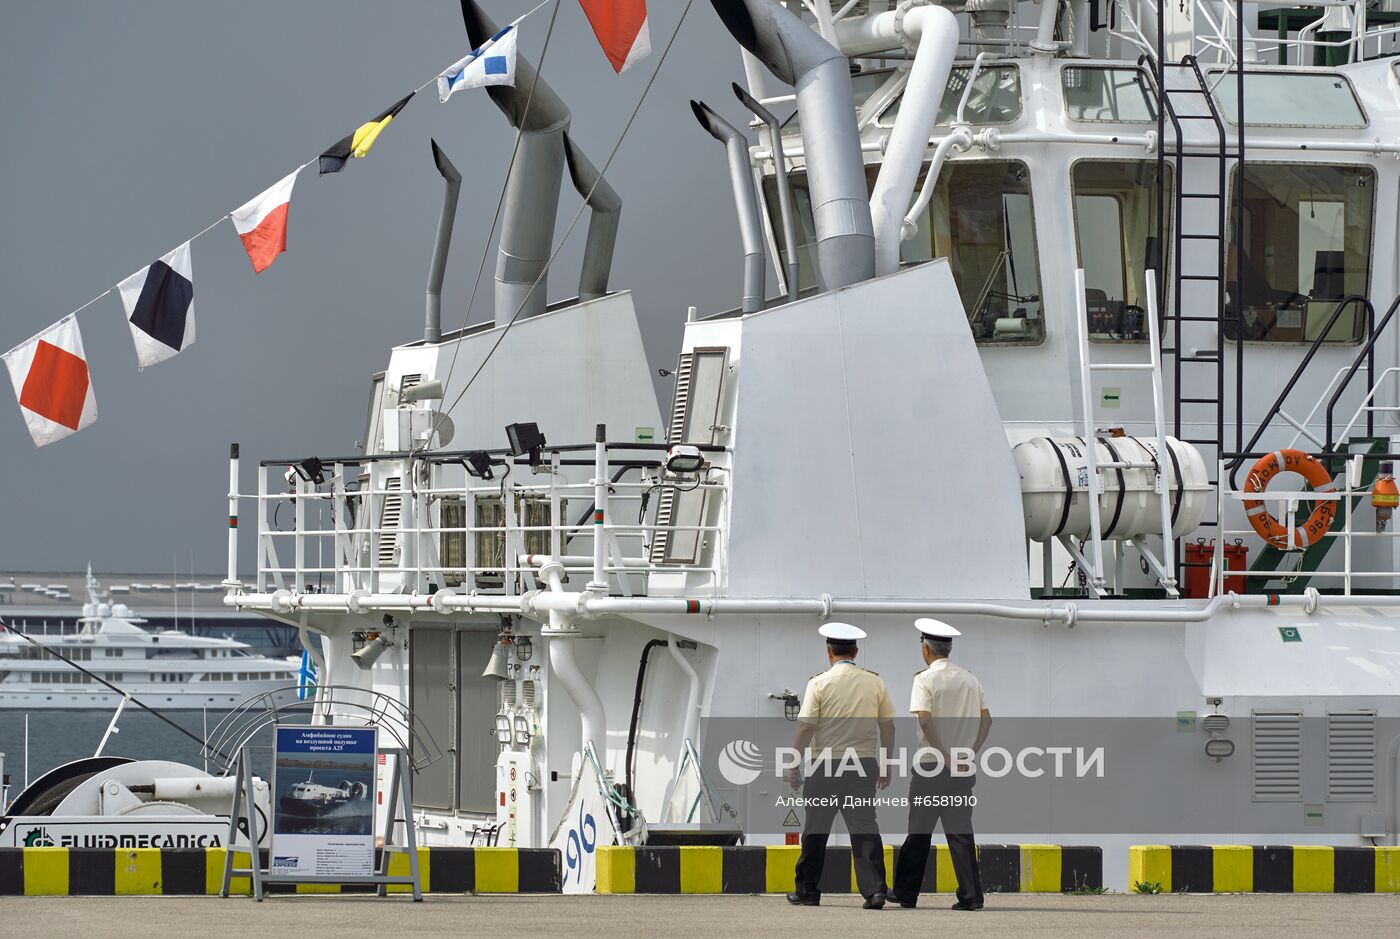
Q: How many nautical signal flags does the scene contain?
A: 6